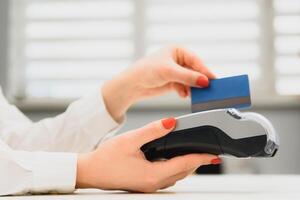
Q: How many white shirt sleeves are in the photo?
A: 2